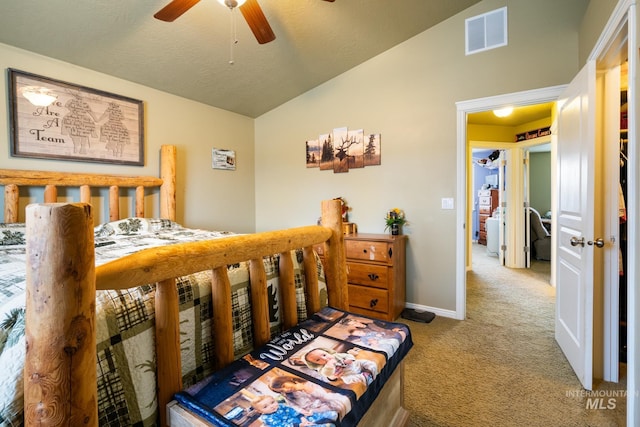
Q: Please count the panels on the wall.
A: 5